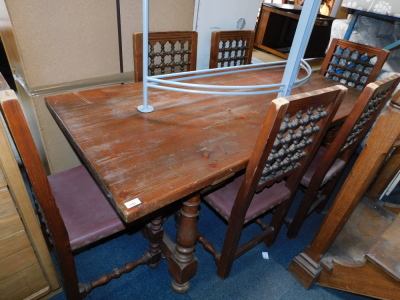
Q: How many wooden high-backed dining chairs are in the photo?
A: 6